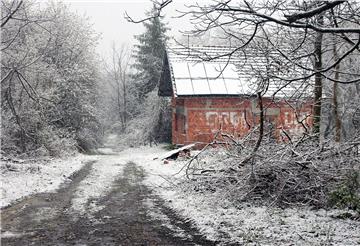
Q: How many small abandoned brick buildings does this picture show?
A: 1